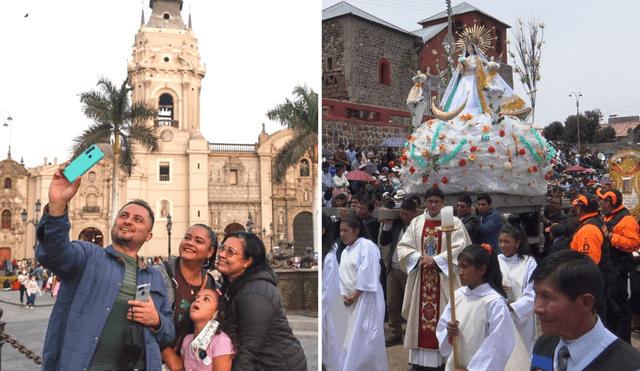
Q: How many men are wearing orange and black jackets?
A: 2